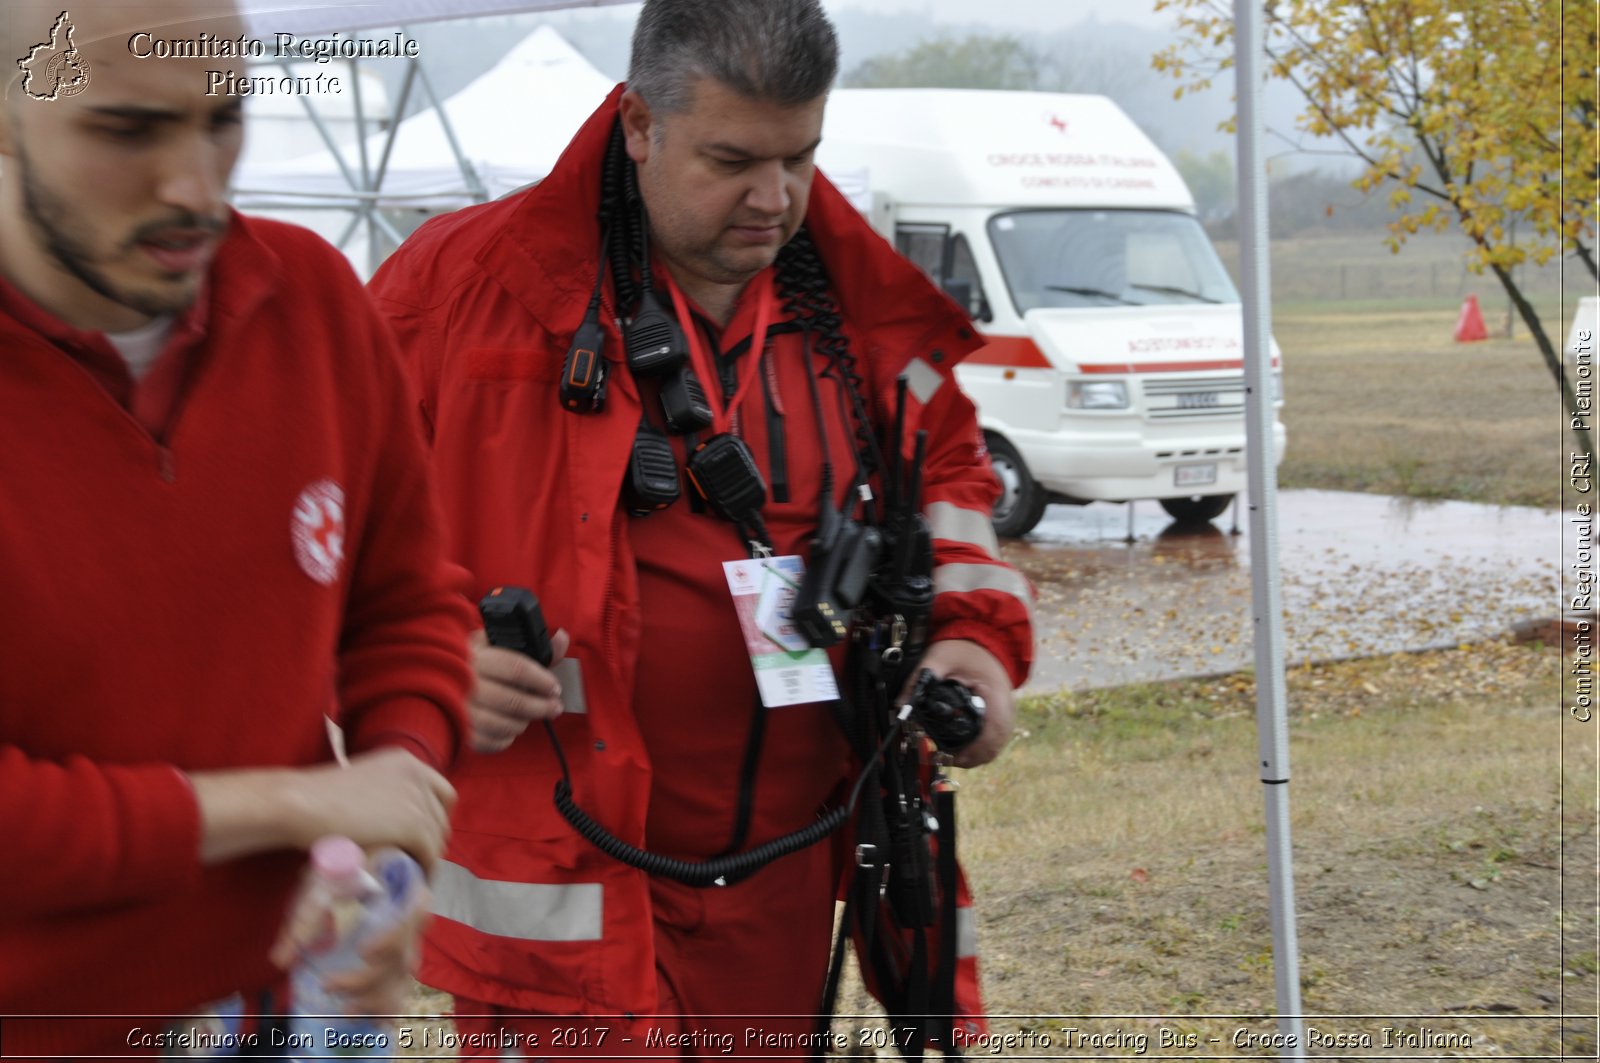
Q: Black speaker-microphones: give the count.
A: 6